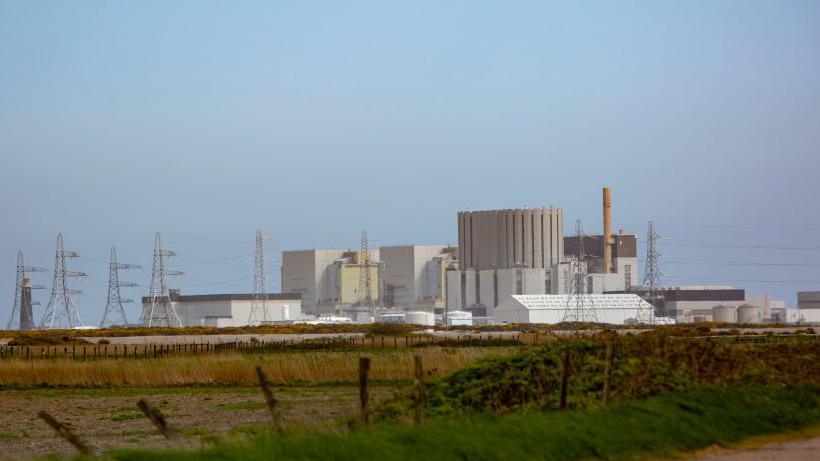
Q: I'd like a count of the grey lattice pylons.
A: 8